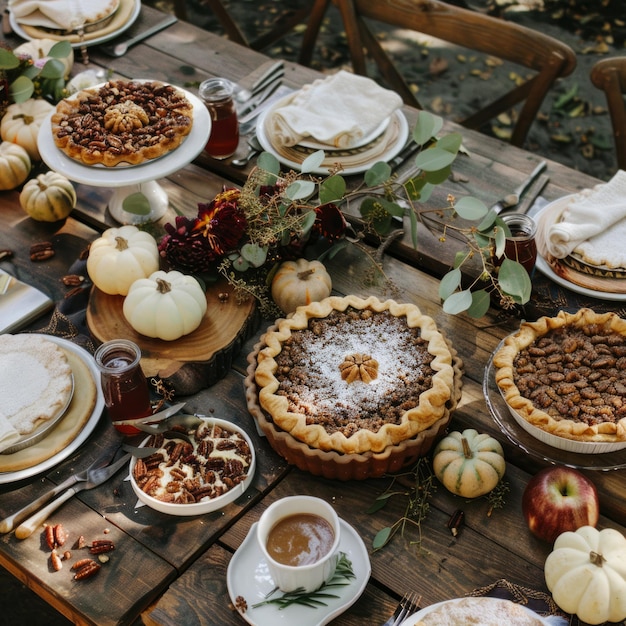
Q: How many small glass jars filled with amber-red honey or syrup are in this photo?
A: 3